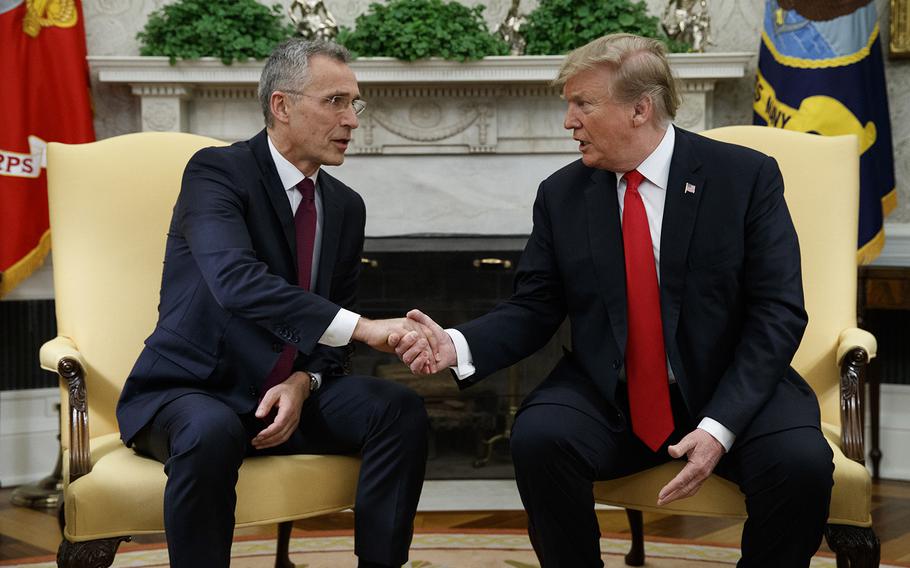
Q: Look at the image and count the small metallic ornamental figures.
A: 3